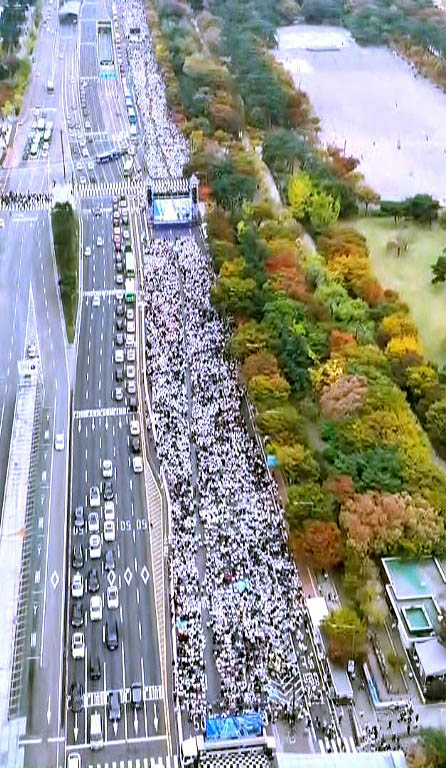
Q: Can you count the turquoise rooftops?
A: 2